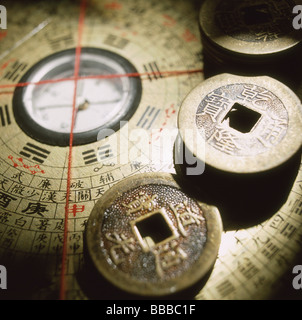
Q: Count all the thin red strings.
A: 2